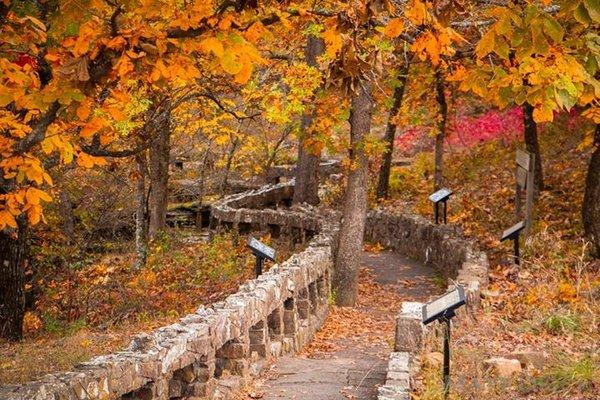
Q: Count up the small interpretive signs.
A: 4